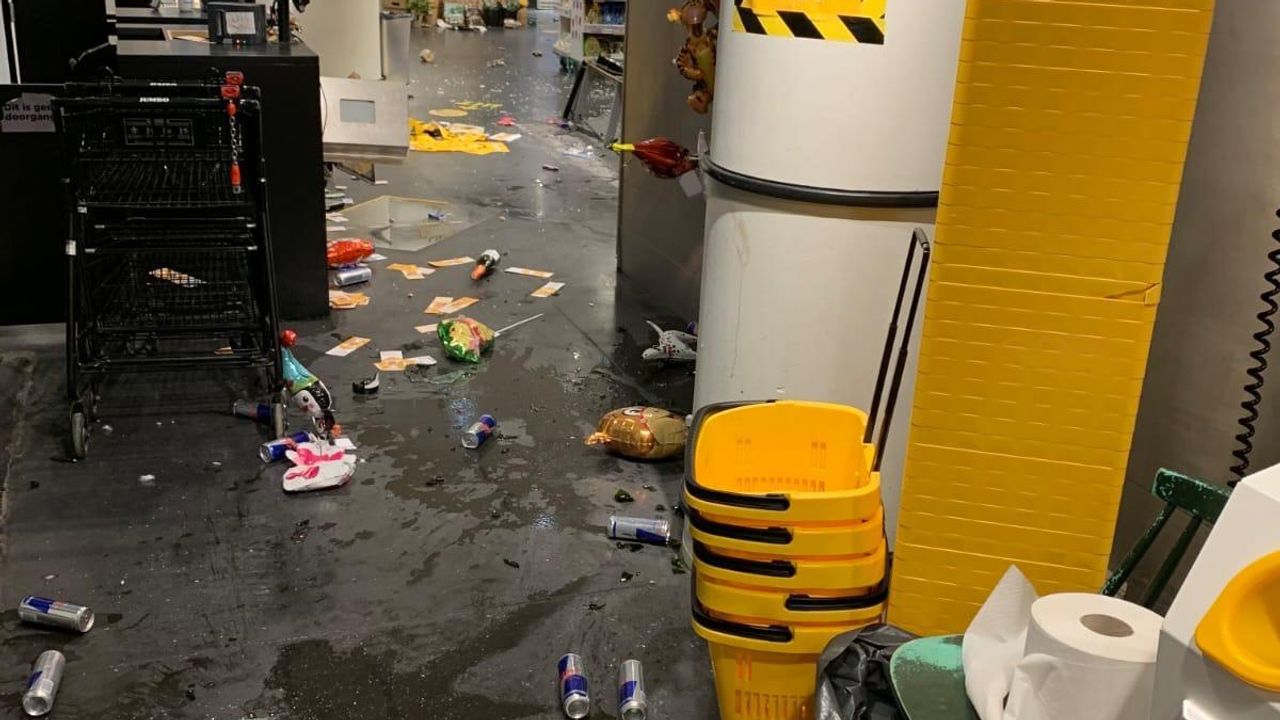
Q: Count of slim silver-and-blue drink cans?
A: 9